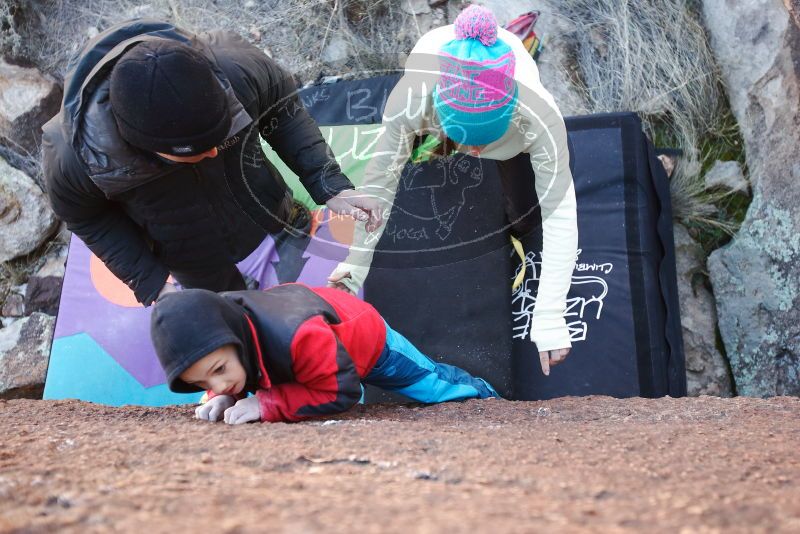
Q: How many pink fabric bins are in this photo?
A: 0